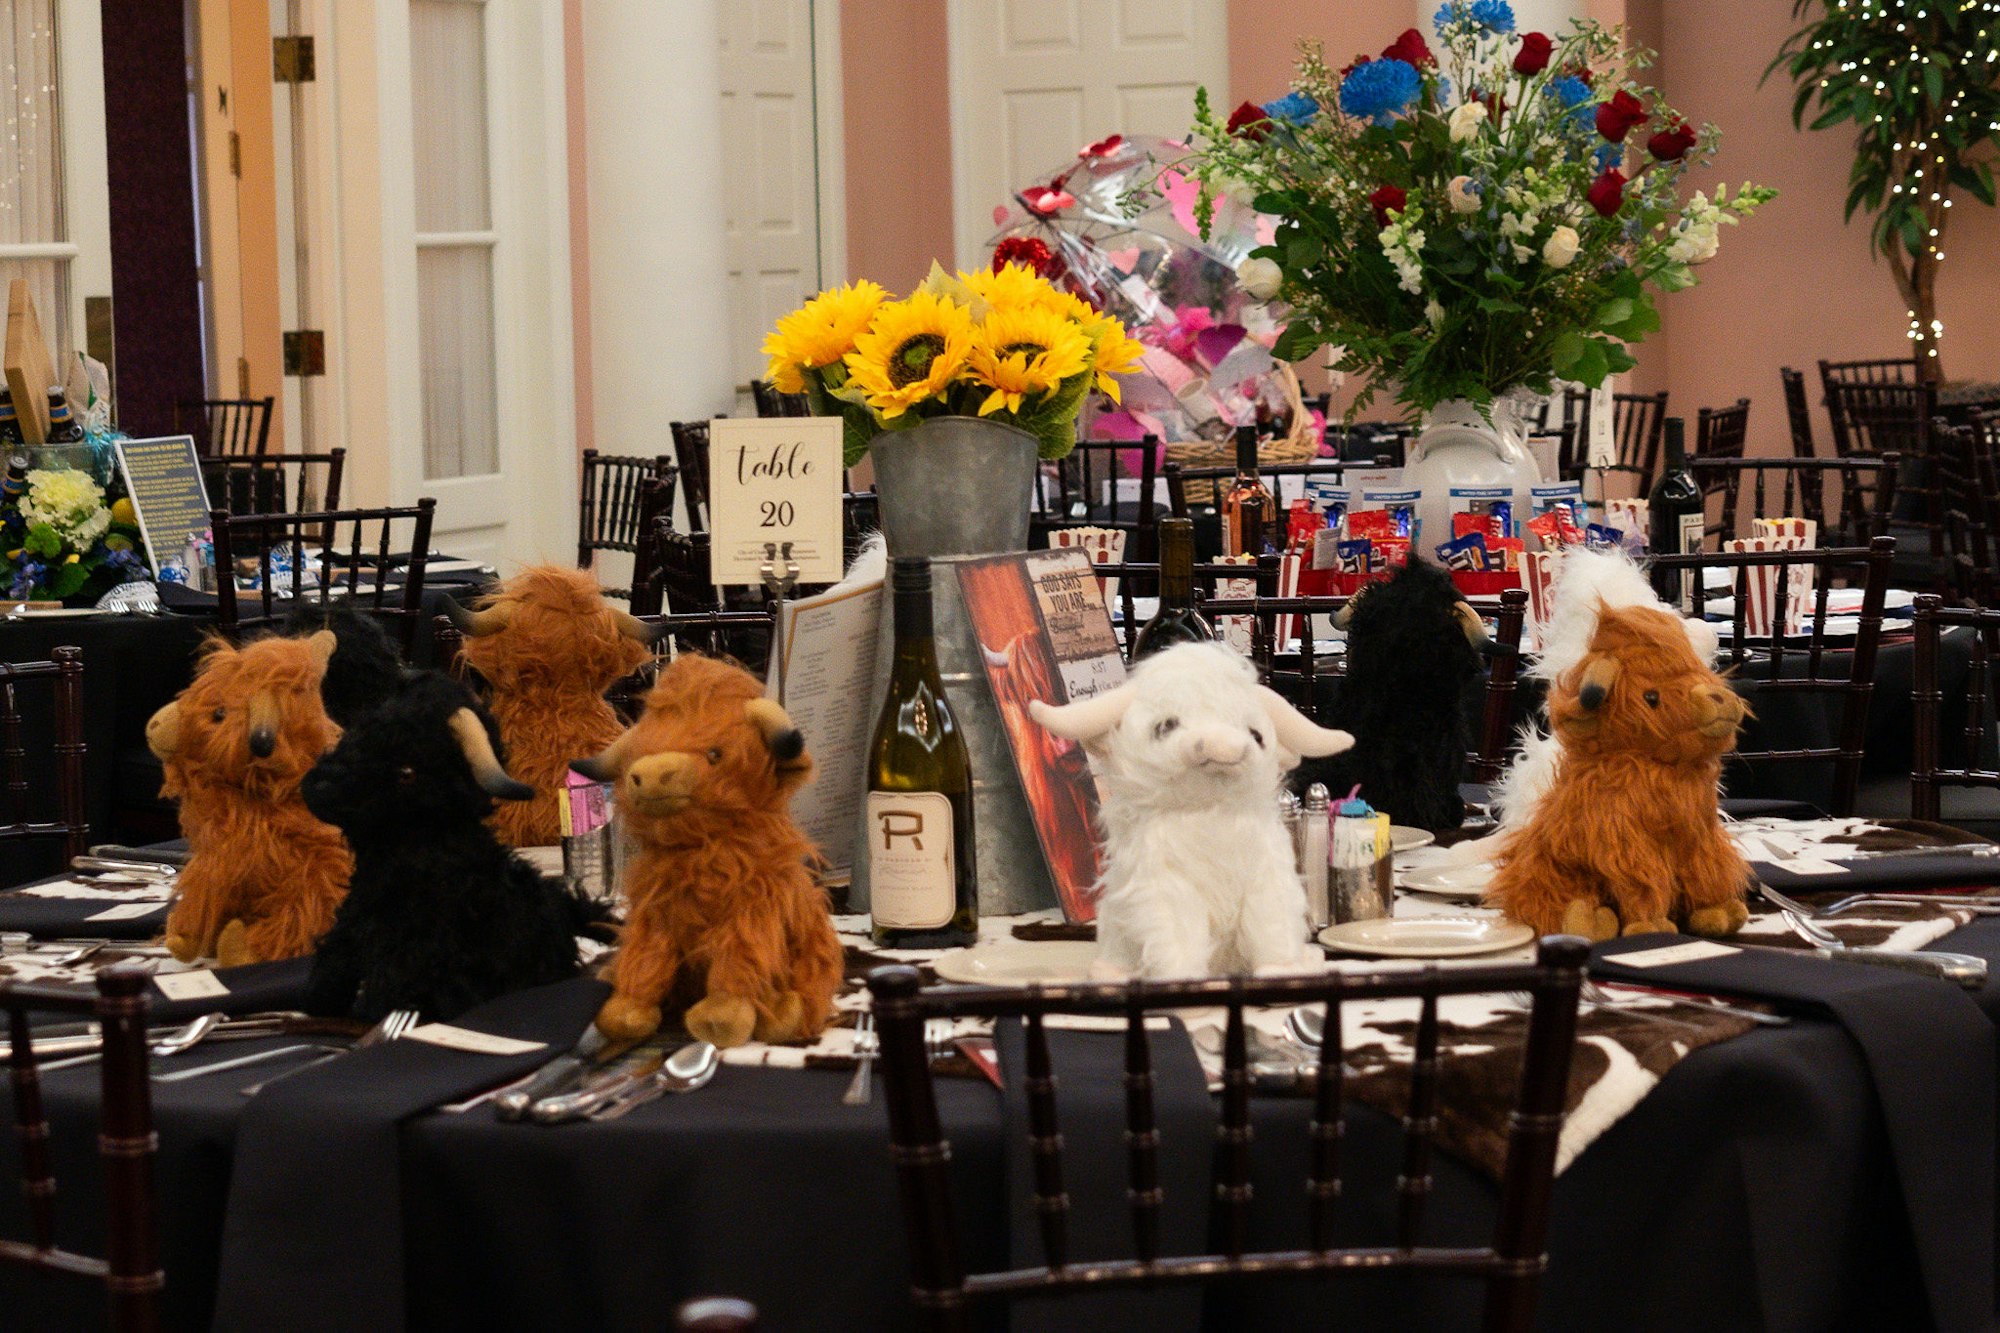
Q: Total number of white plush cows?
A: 2